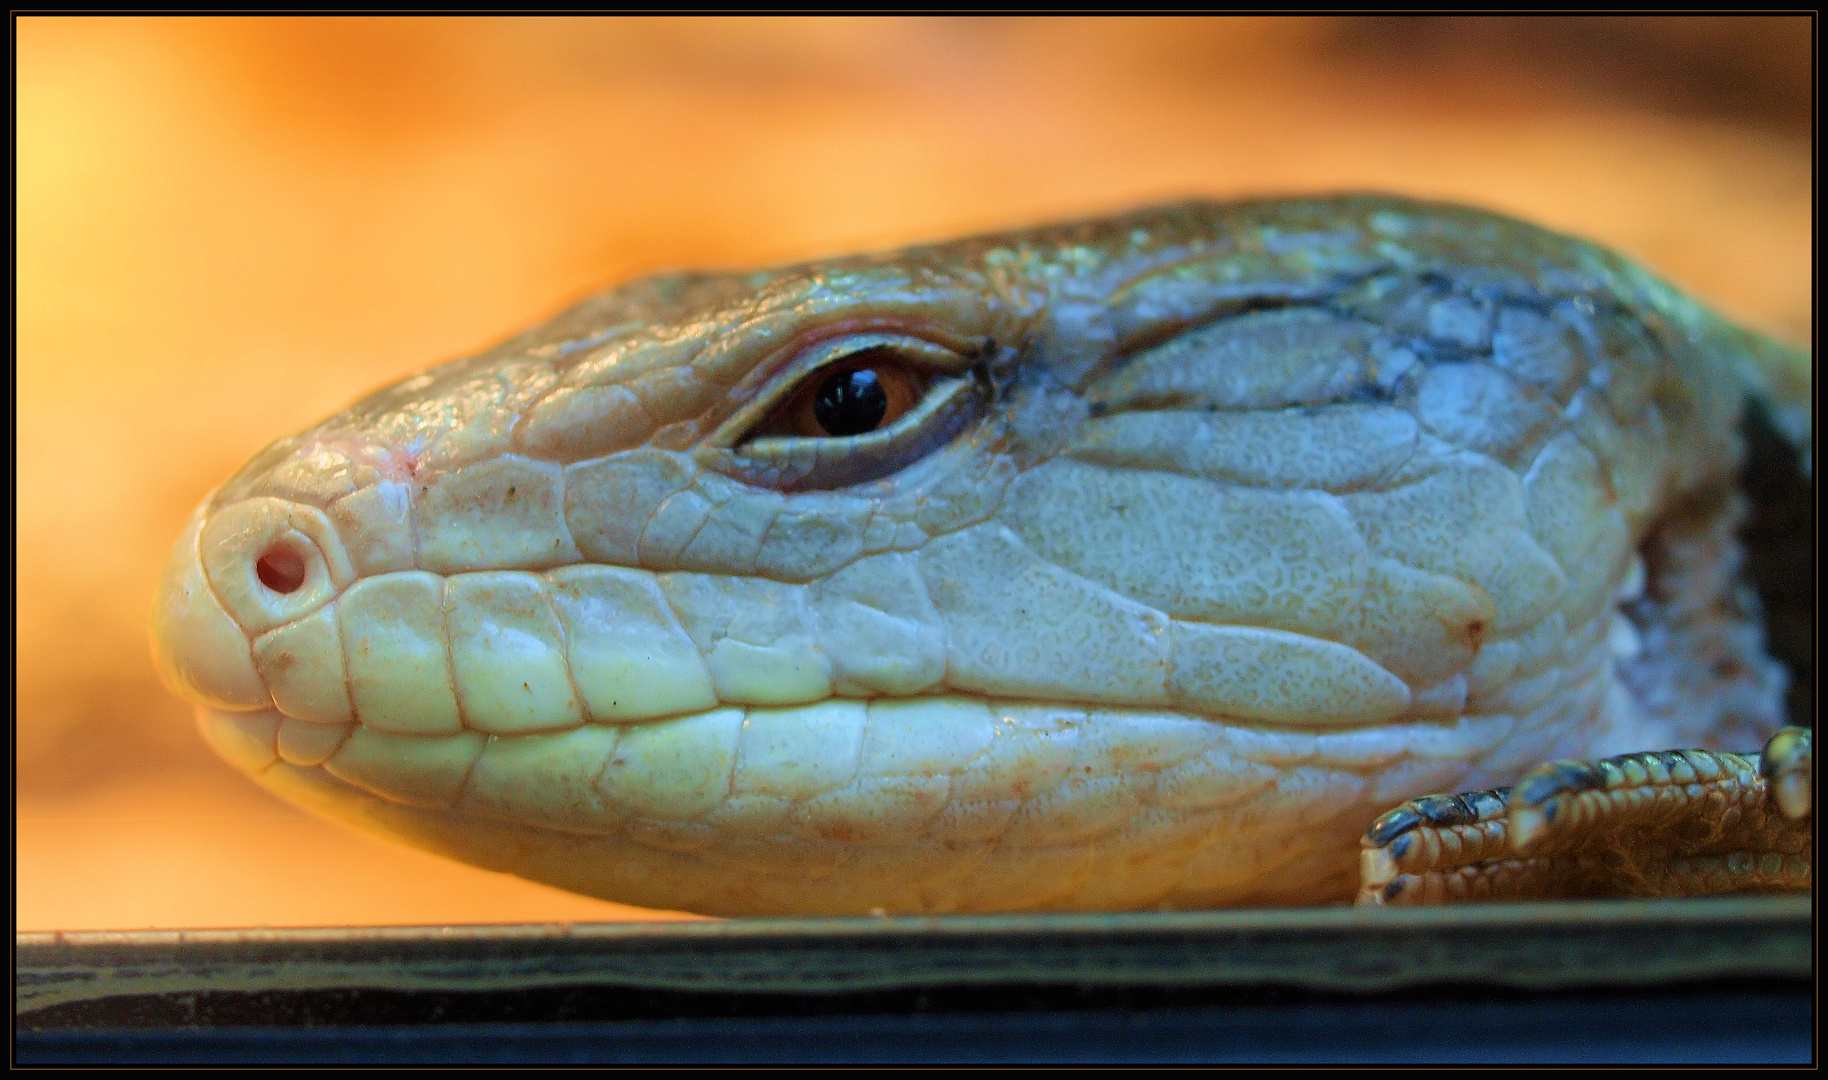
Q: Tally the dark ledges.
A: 1